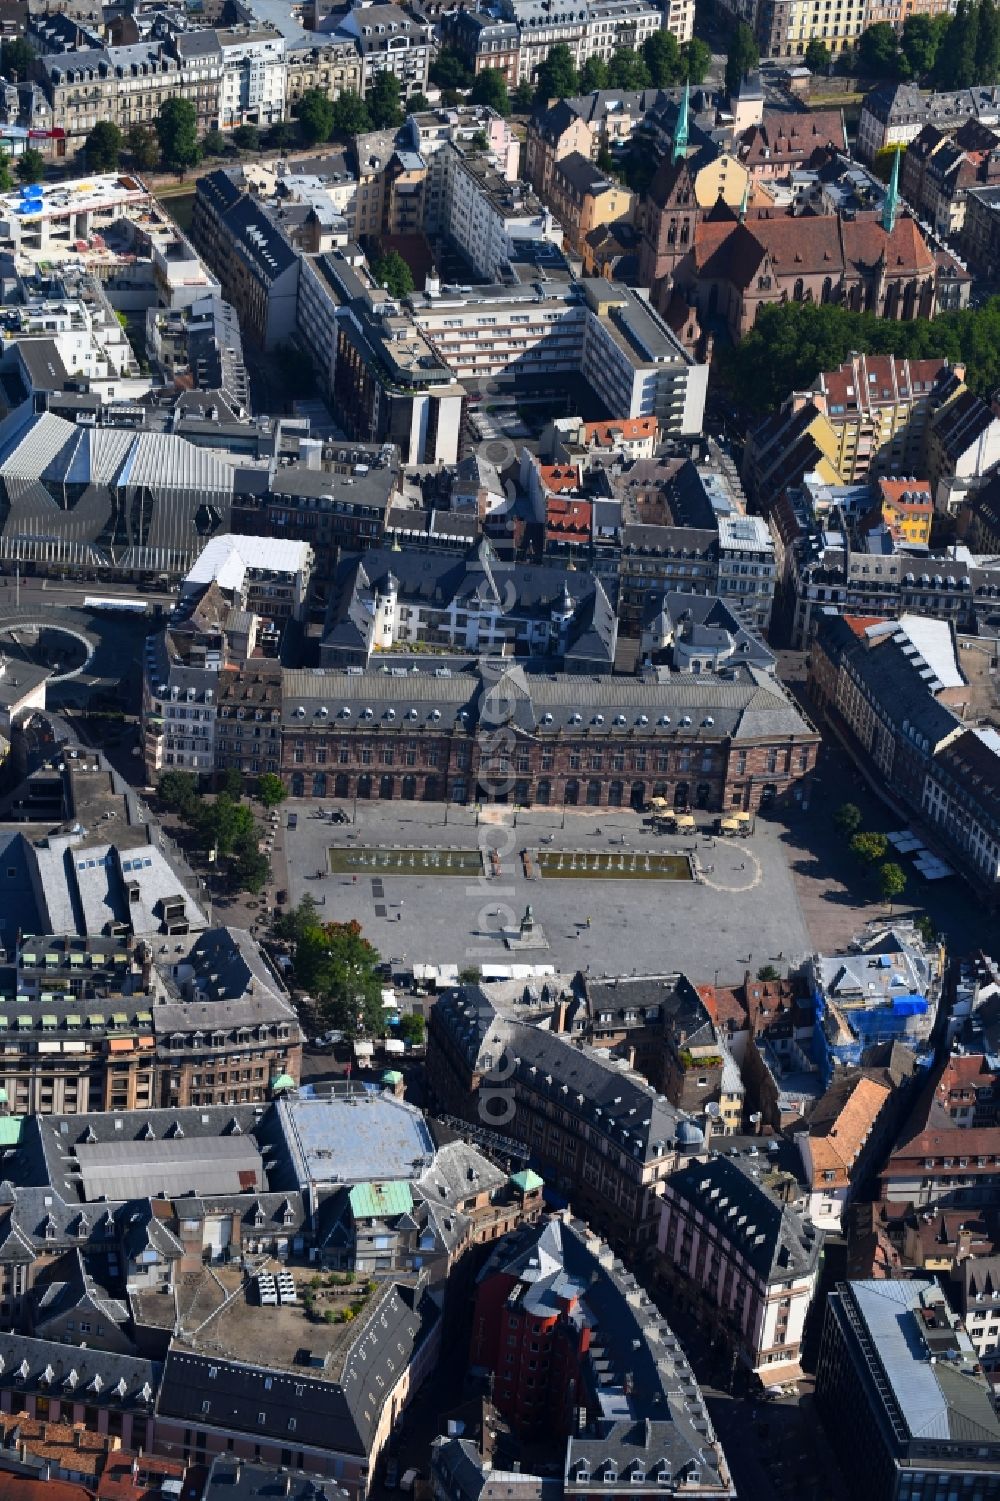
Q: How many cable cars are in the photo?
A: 0